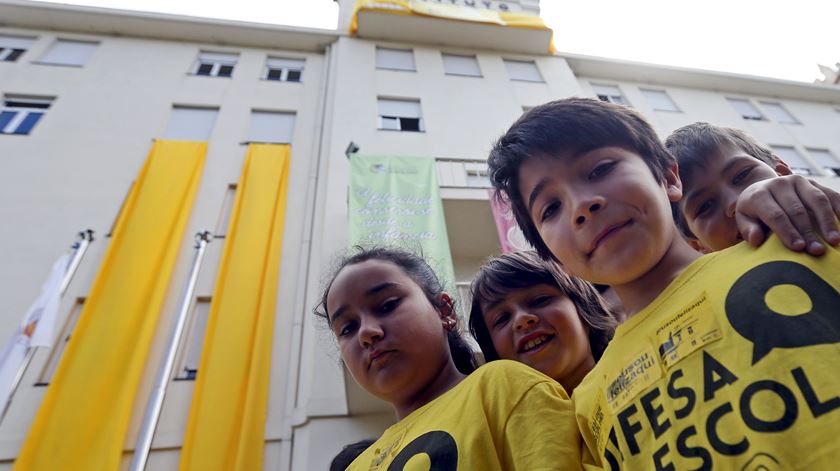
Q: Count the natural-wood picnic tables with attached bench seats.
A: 0